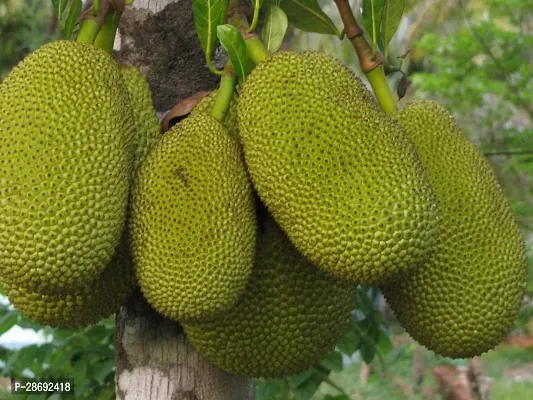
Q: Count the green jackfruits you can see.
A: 6